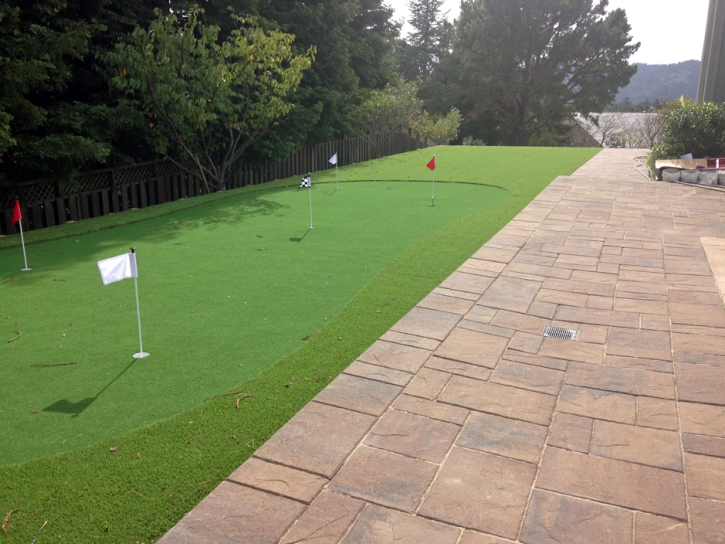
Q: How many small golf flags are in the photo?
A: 5